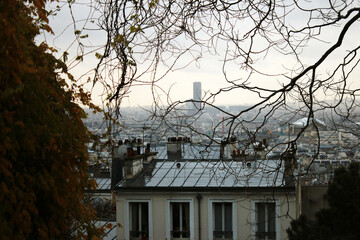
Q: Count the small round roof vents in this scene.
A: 2